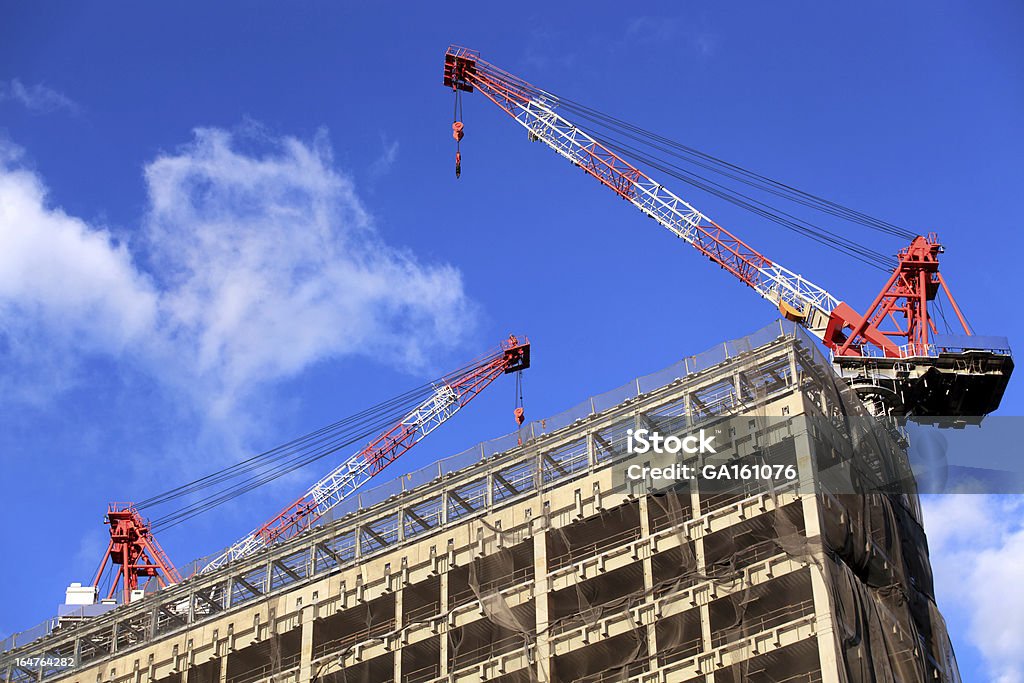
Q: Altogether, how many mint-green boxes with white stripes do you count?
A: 0